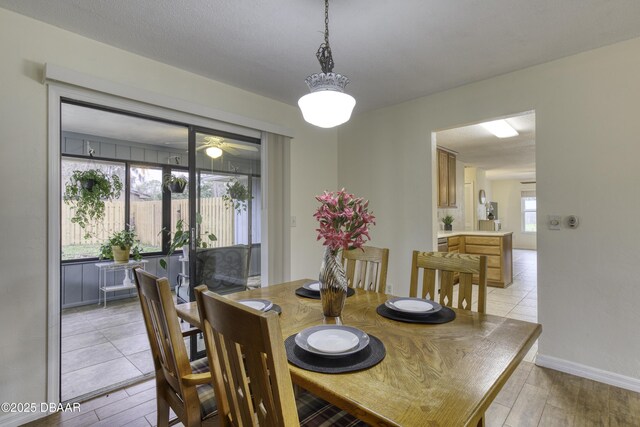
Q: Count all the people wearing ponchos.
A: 0